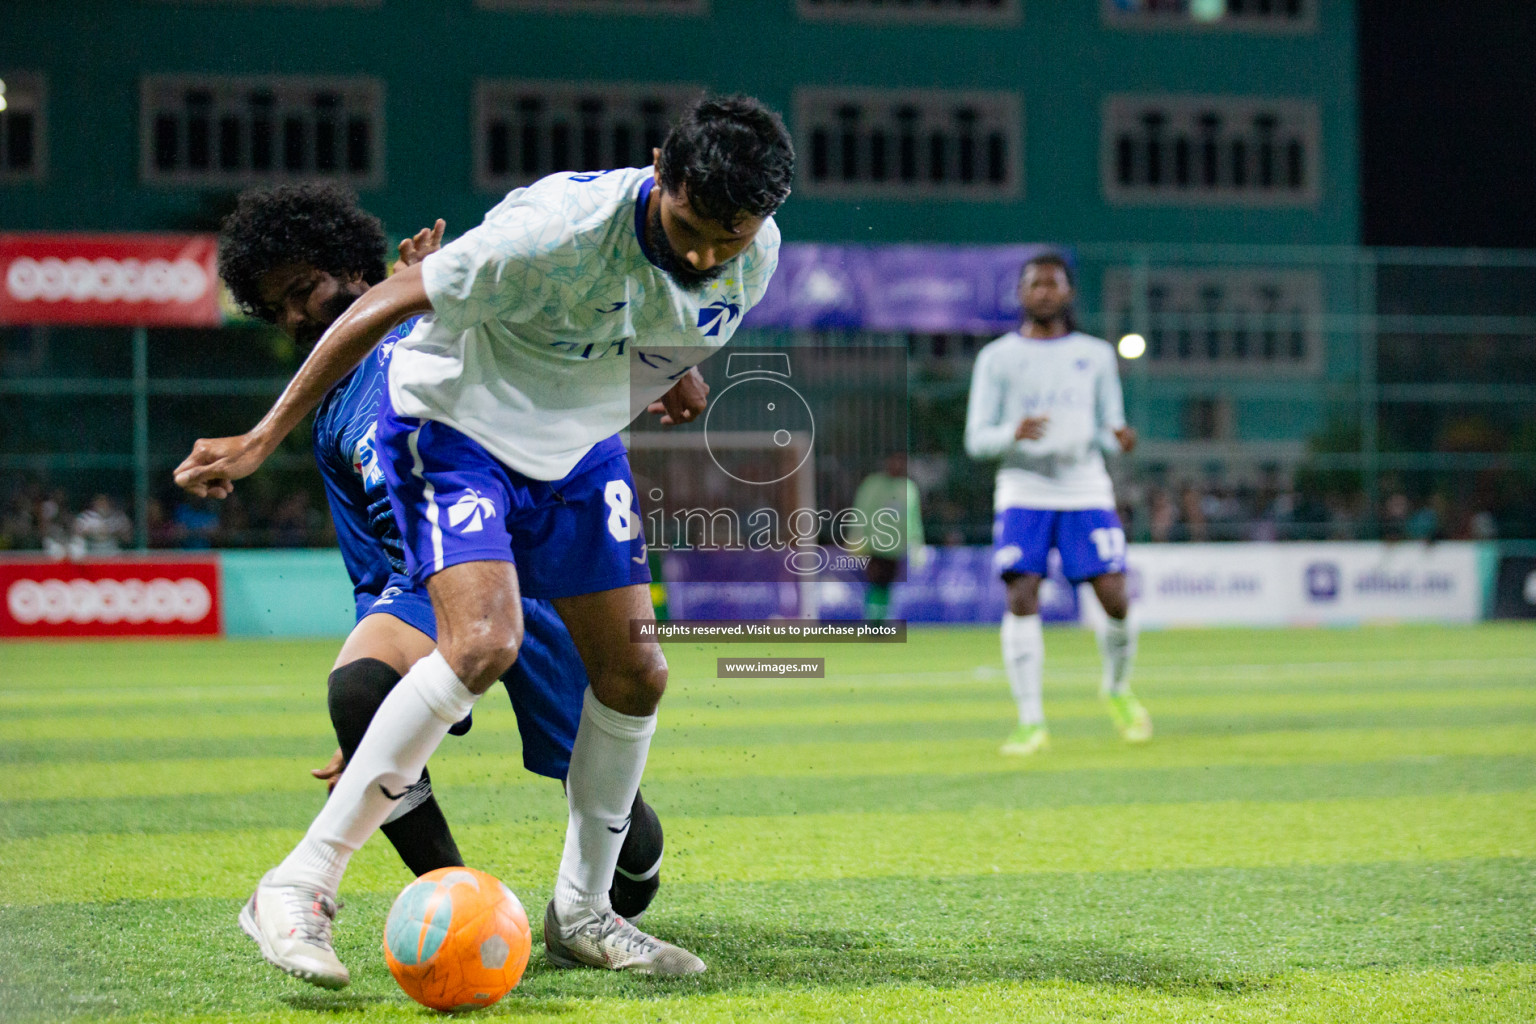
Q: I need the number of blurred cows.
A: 0